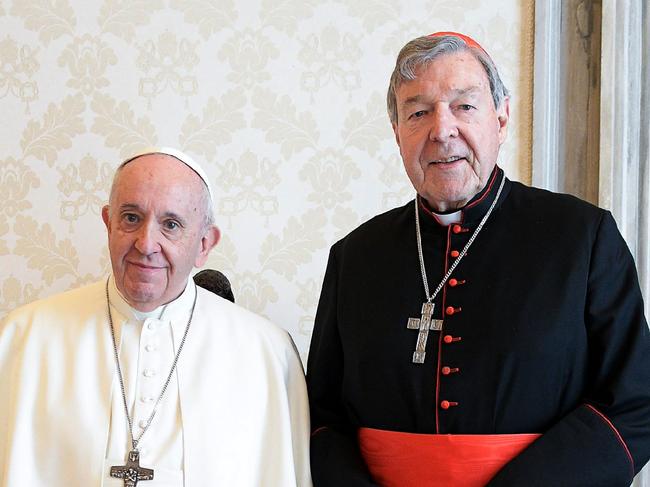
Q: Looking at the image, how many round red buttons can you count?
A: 7